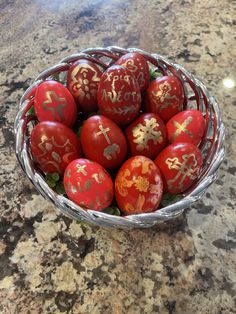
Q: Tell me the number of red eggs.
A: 12